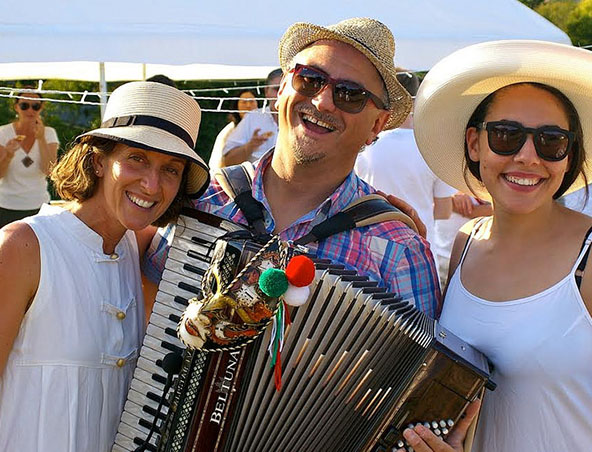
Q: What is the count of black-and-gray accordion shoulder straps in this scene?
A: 2